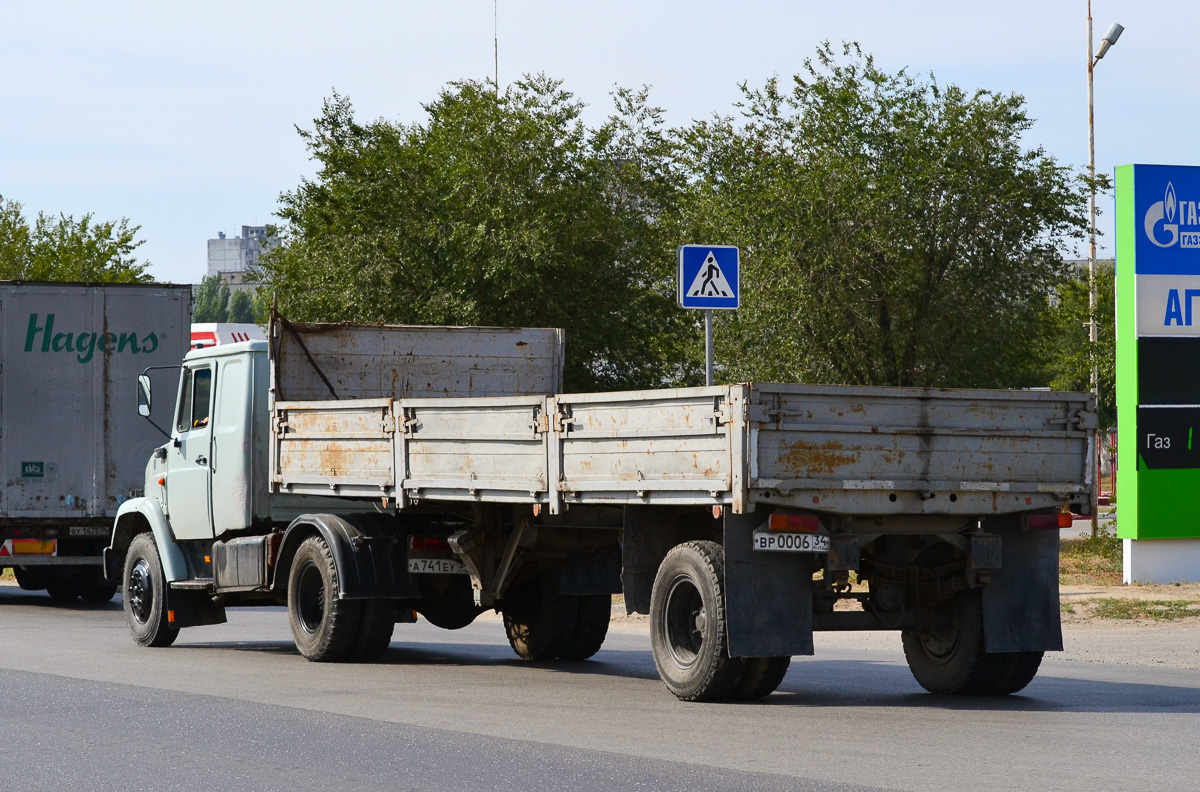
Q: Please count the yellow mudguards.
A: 0